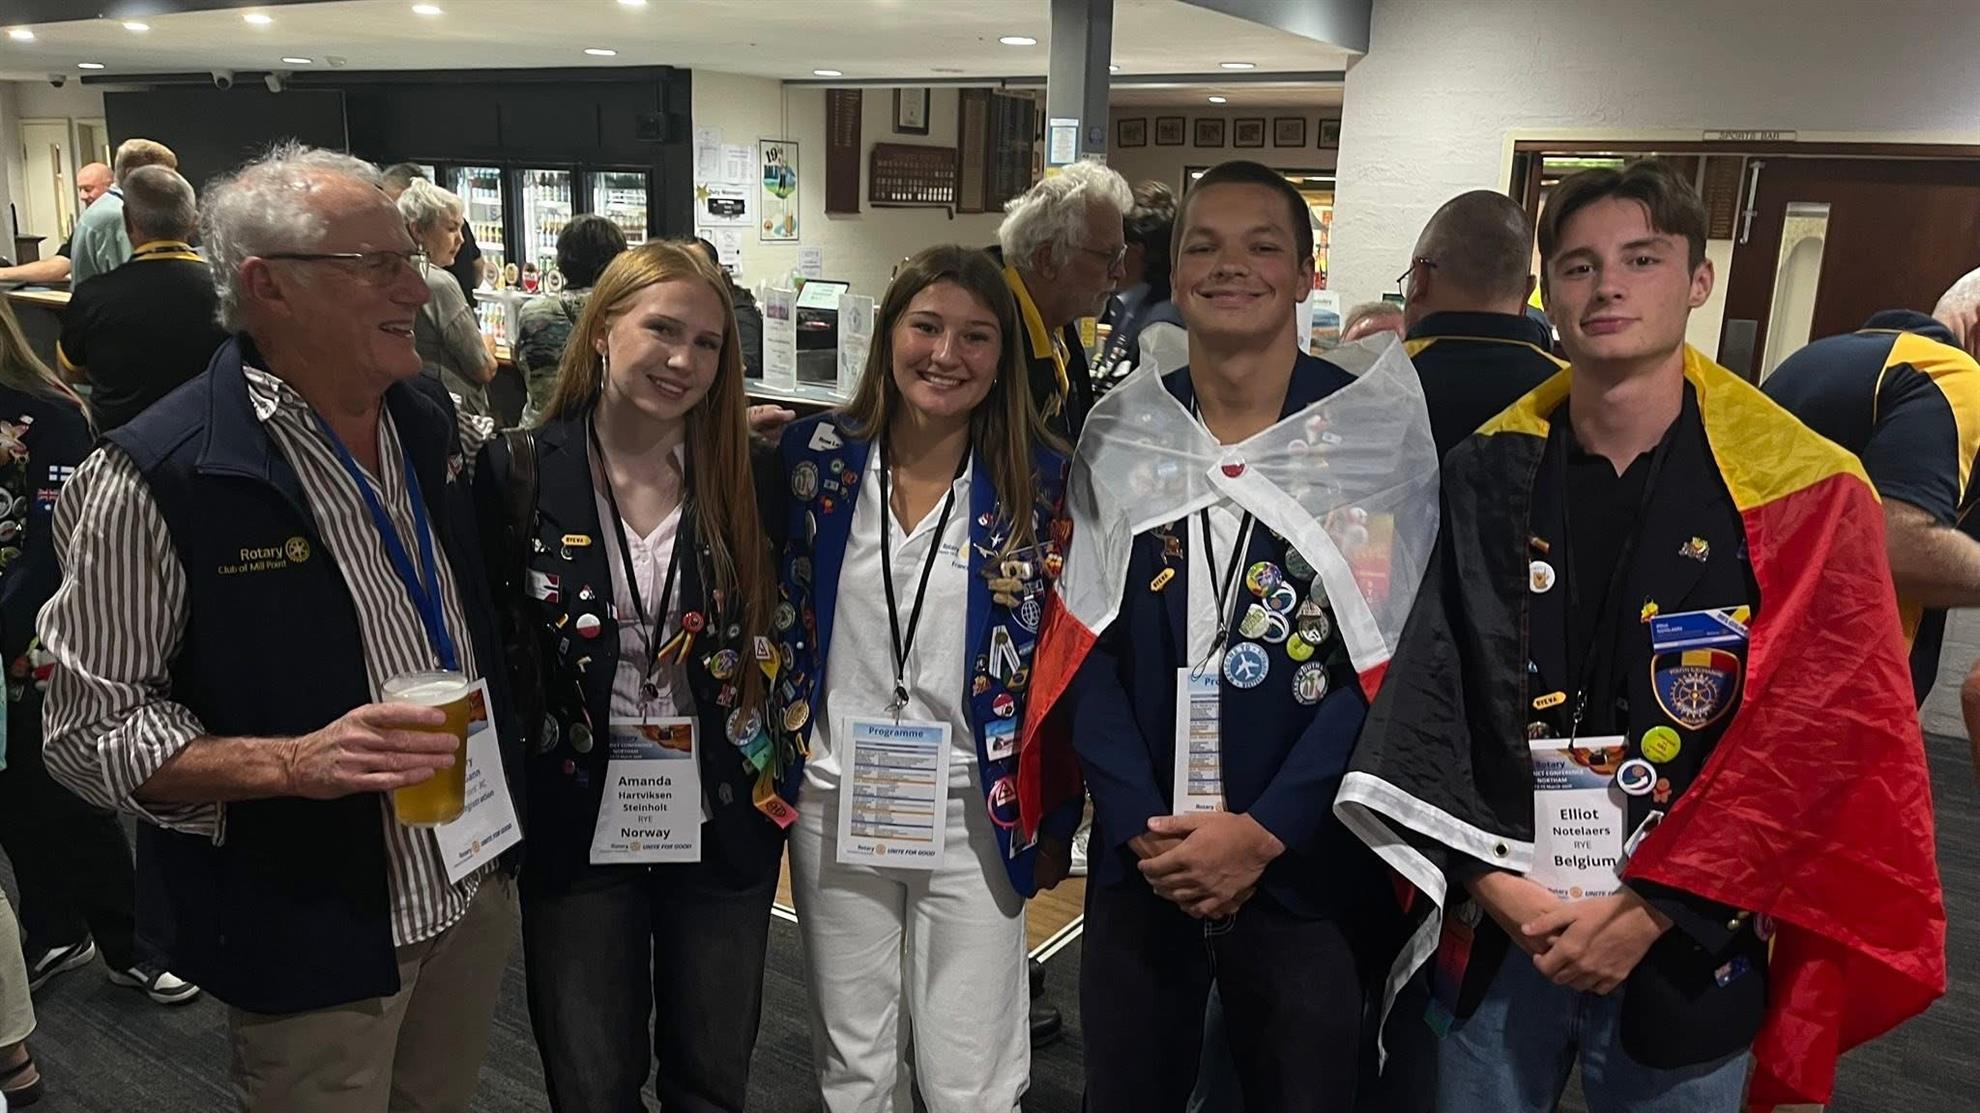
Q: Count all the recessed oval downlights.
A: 13